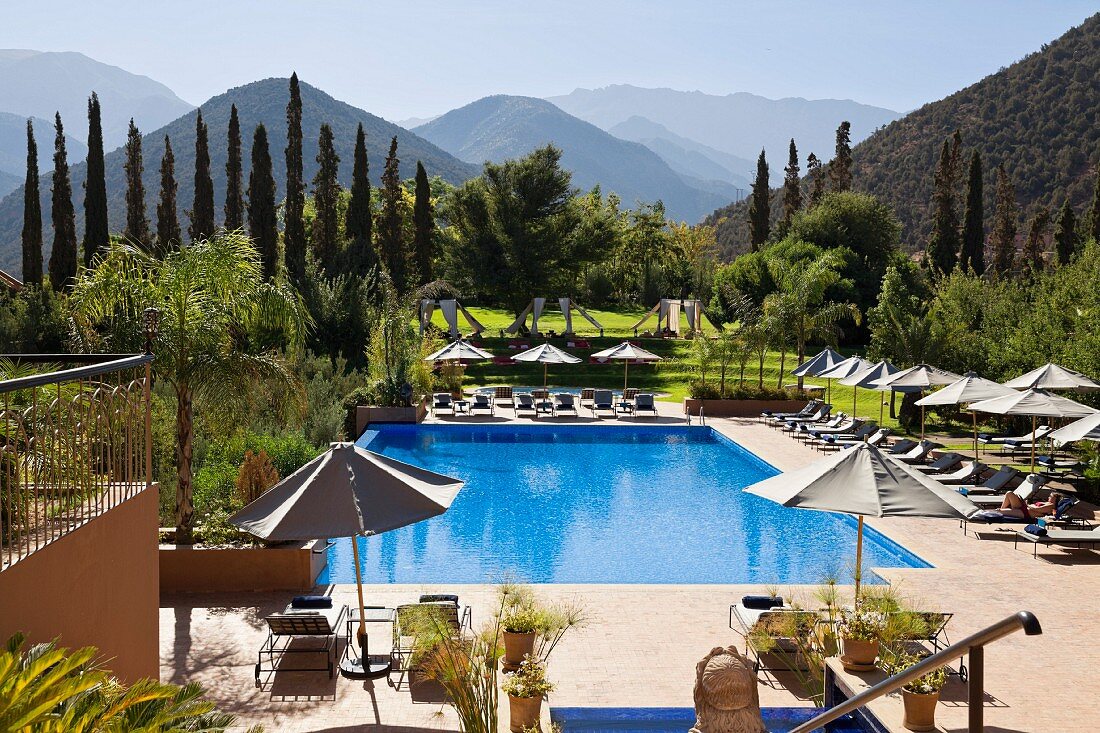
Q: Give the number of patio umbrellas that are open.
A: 13